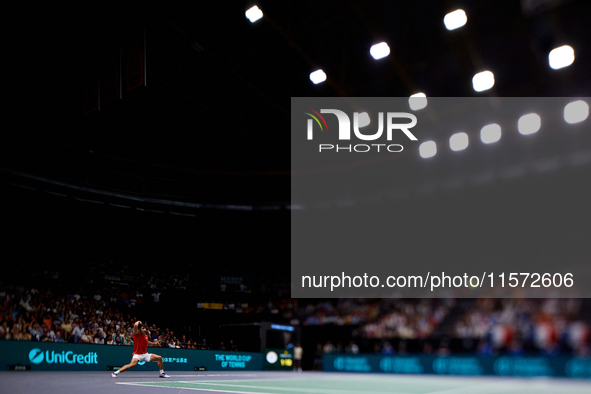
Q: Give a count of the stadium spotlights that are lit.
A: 13